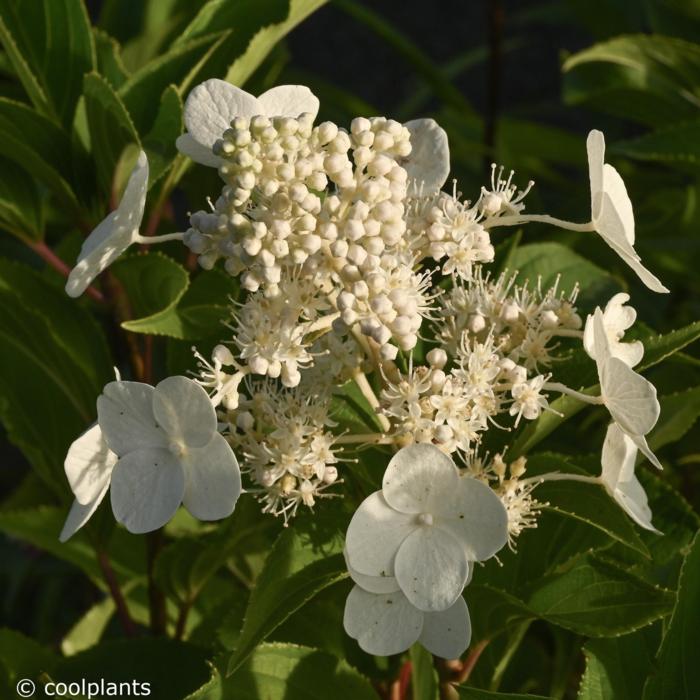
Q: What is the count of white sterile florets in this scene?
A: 11